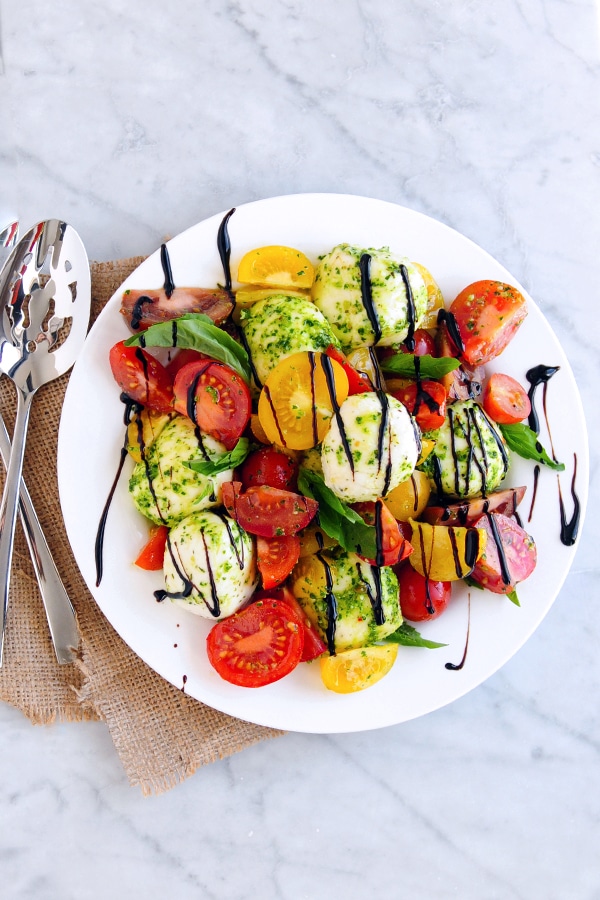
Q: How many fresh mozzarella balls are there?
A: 7